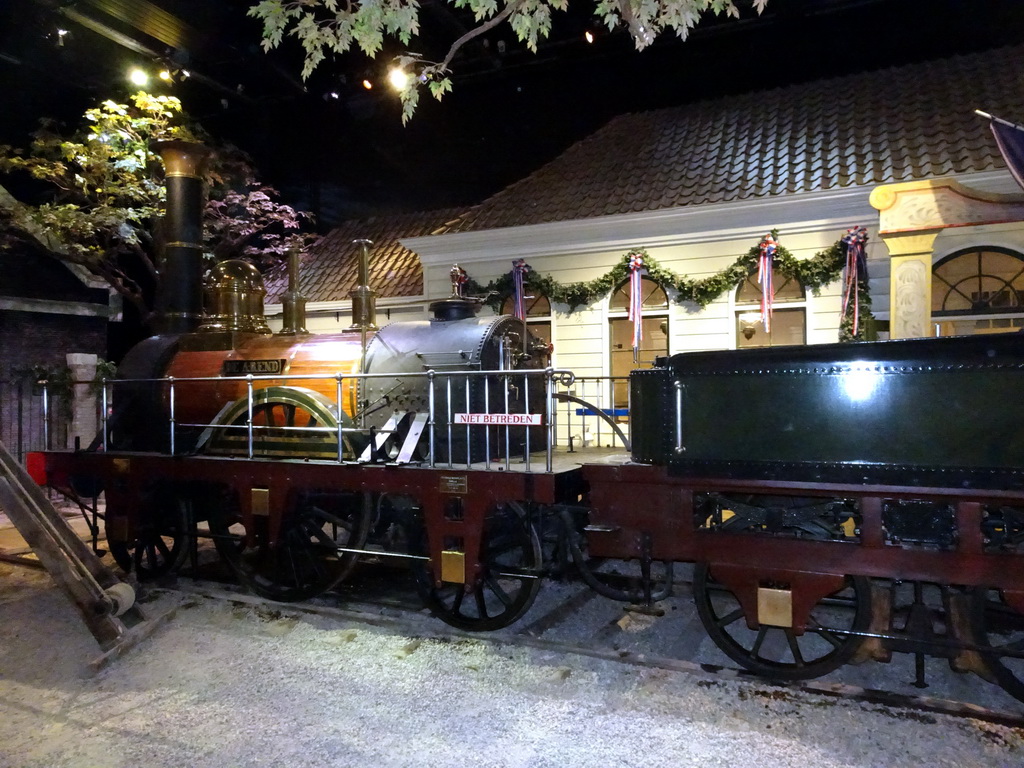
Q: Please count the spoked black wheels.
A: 5